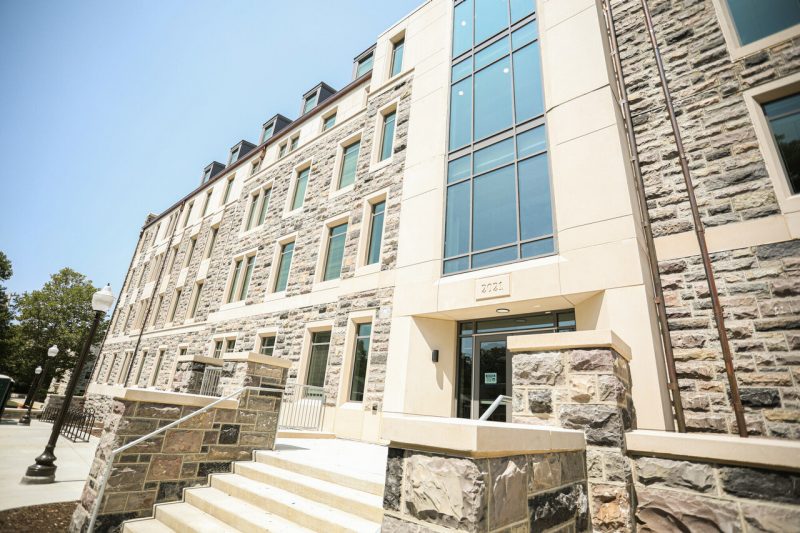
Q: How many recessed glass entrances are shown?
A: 1